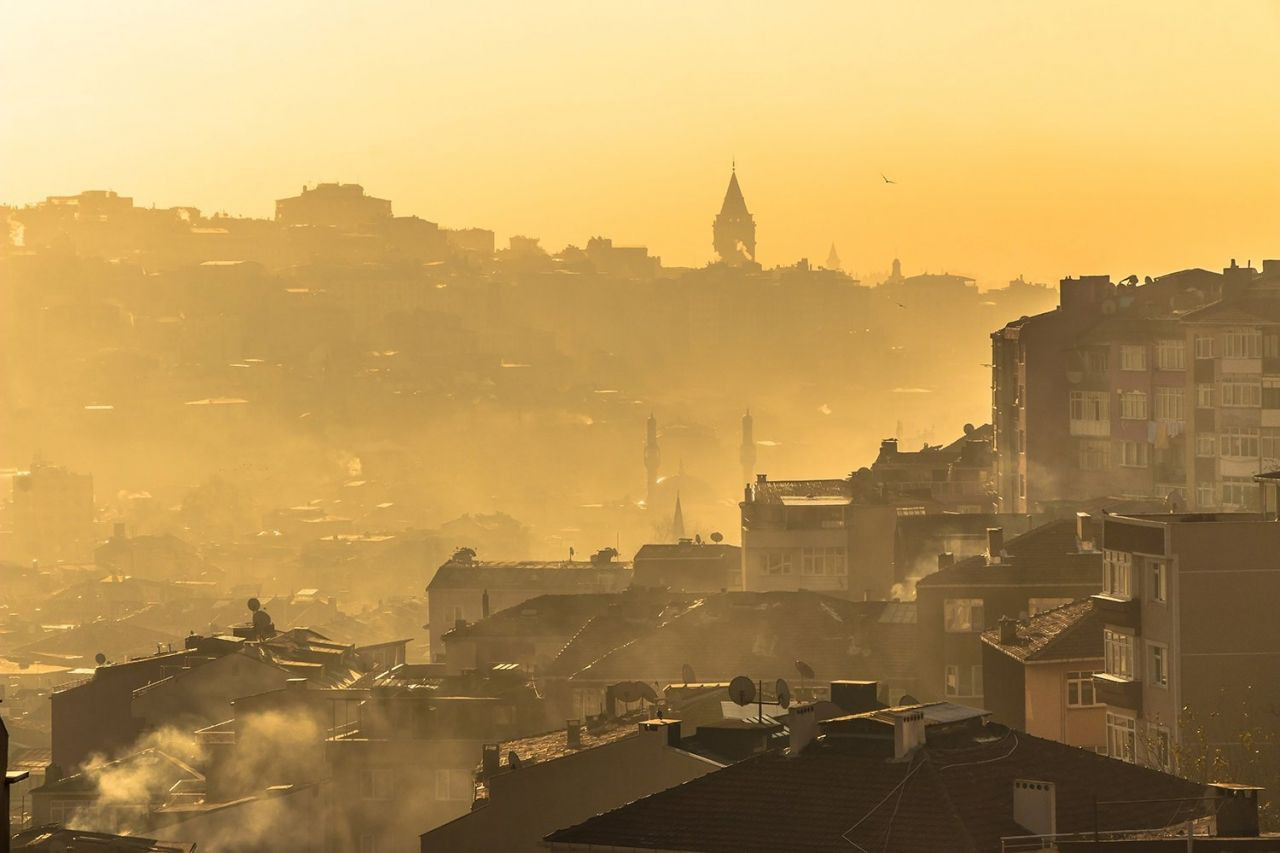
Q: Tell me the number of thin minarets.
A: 2